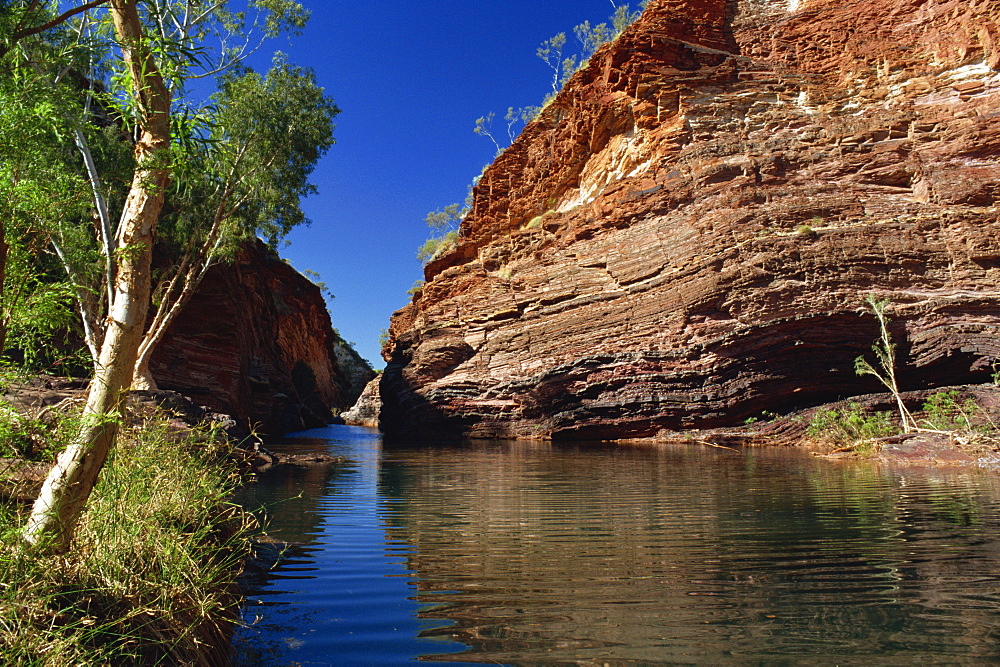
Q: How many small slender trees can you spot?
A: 1